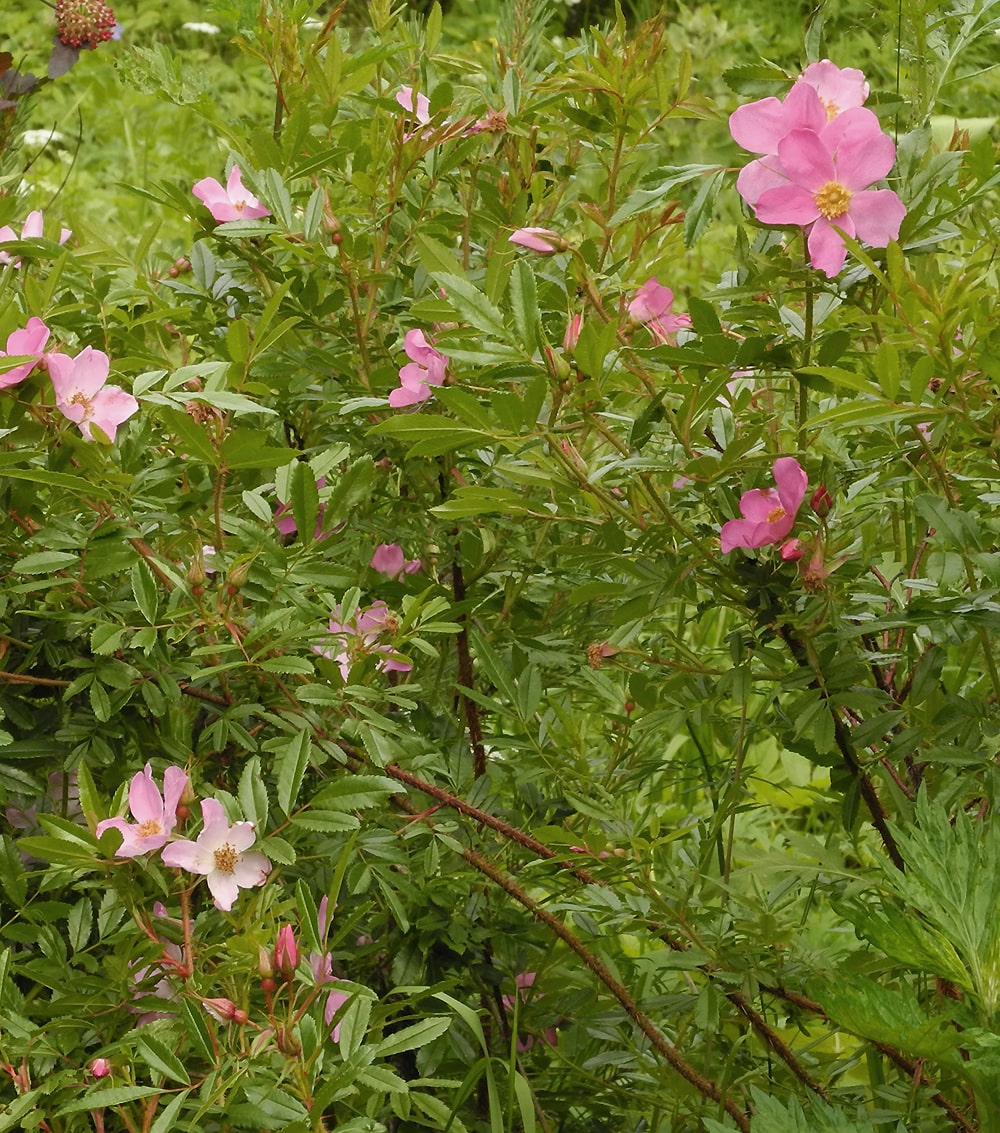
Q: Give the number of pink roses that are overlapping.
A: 3